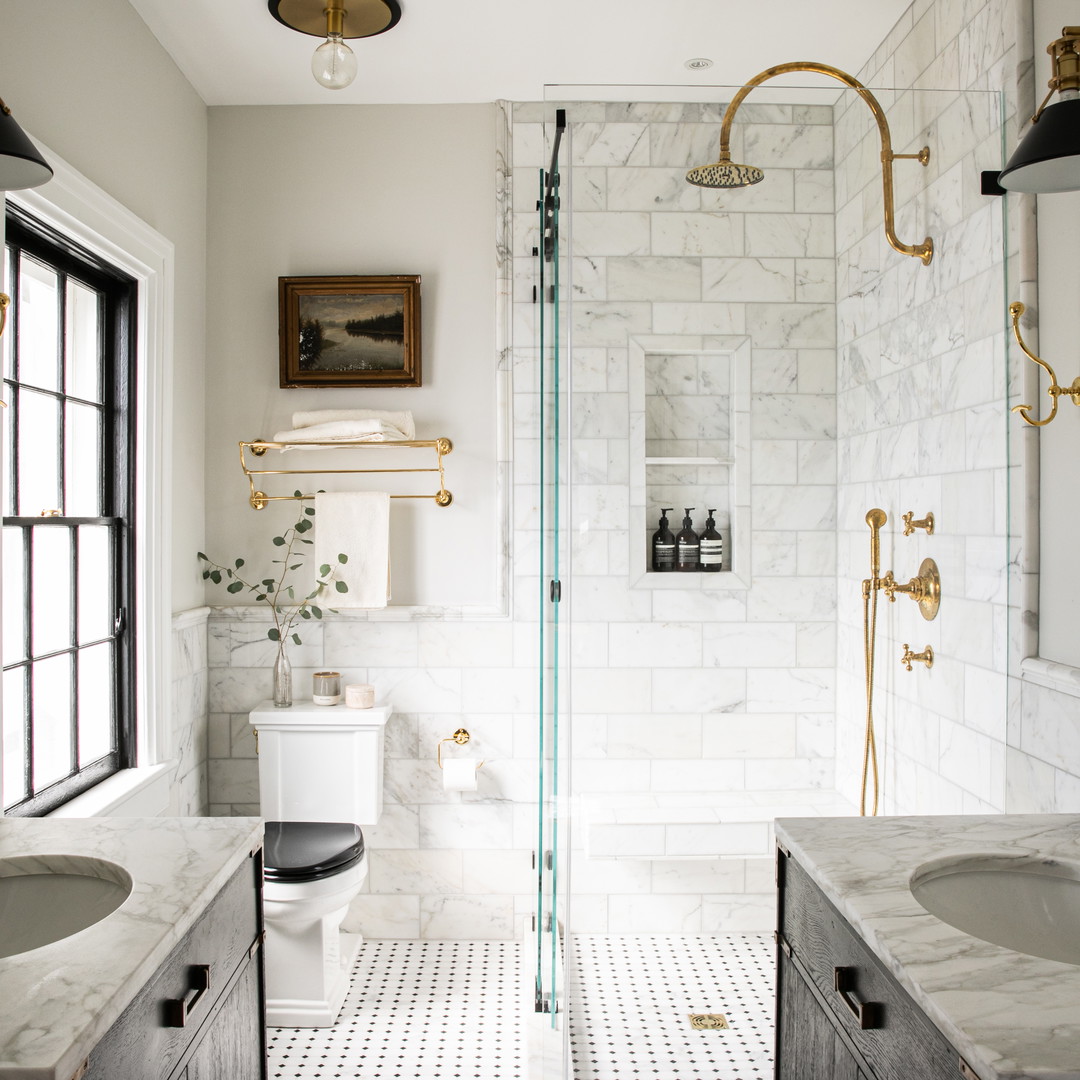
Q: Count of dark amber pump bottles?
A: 3